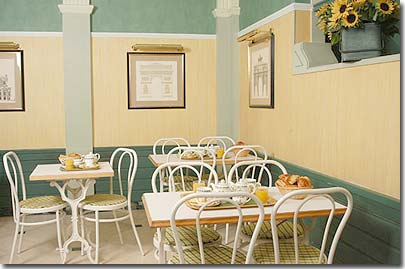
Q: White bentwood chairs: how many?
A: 10